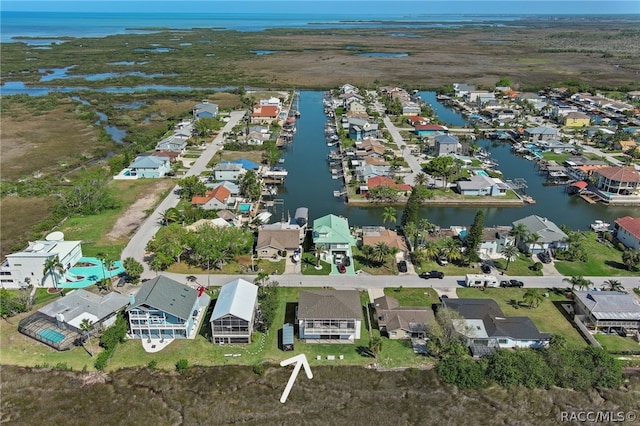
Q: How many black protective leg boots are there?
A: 0